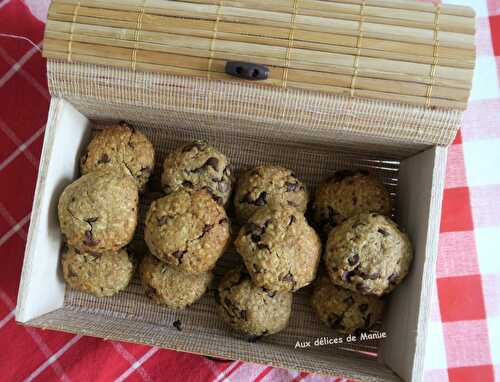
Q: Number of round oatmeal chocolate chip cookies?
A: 12